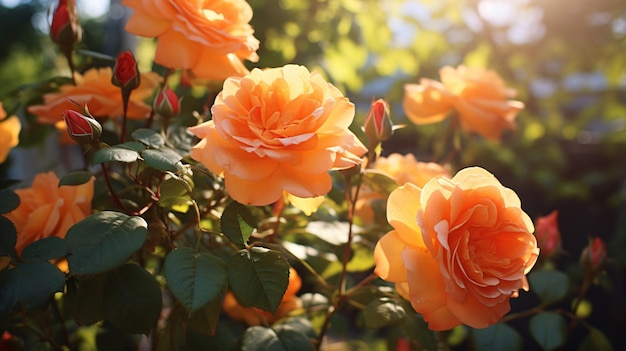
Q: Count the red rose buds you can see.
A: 7